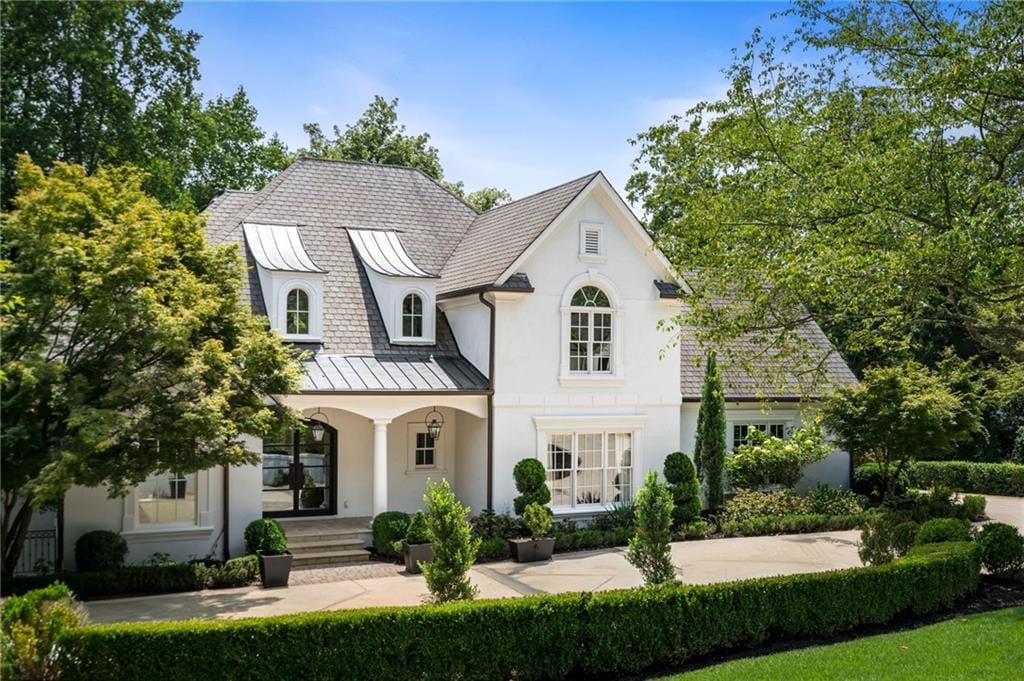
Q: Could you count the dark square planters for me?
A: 3